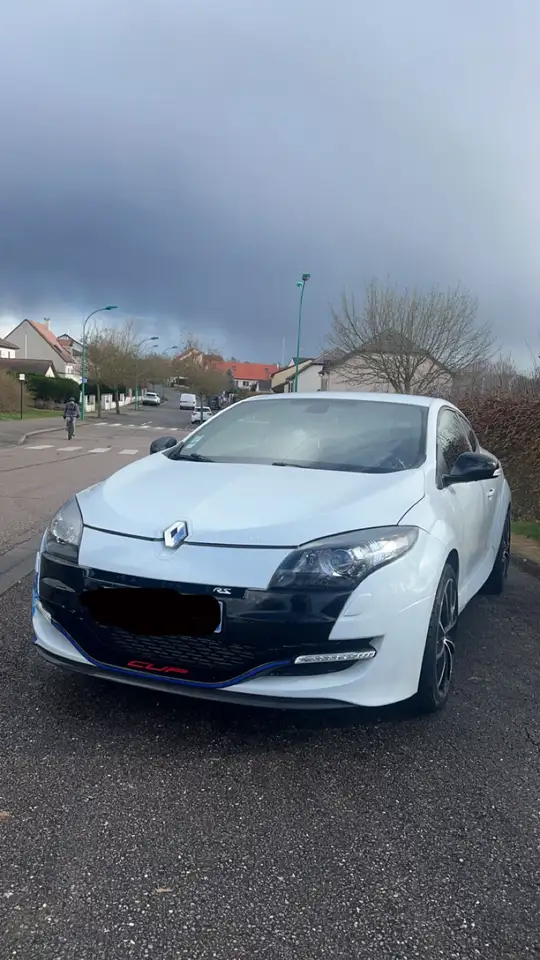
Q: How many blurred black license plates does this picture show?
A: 1